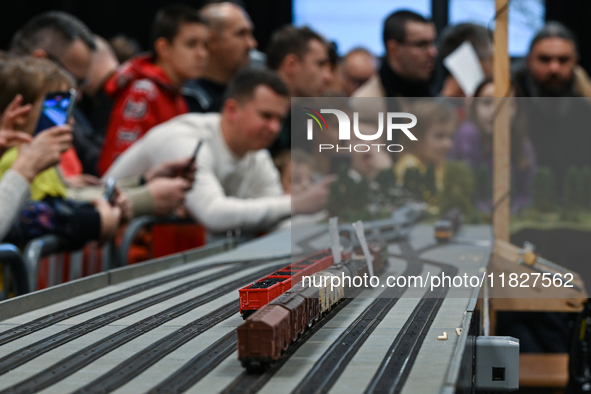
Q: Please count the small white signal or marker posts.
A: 2